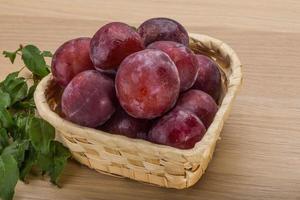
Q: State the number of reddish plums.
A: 10